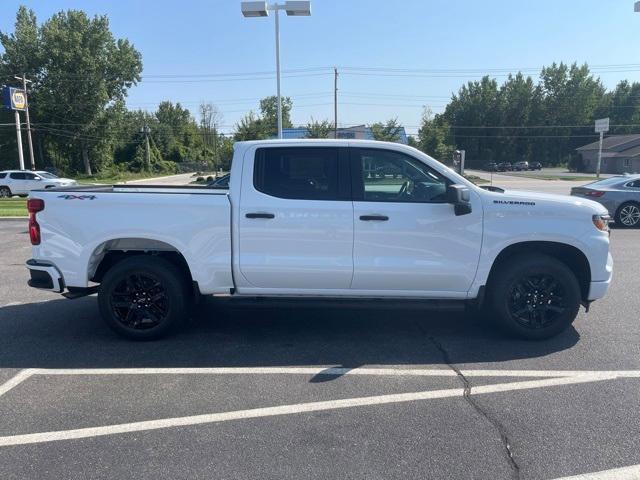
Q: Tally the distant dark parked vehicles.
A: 4